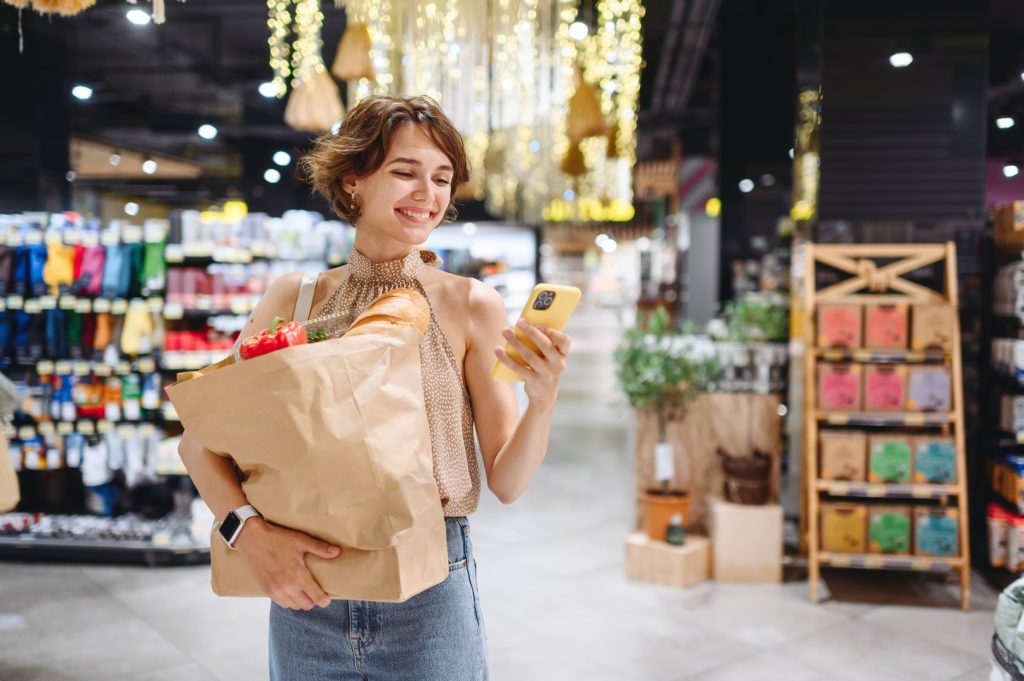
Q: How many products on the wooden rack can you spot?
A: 12